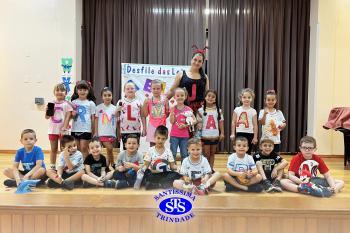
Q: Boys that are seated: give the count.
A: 9